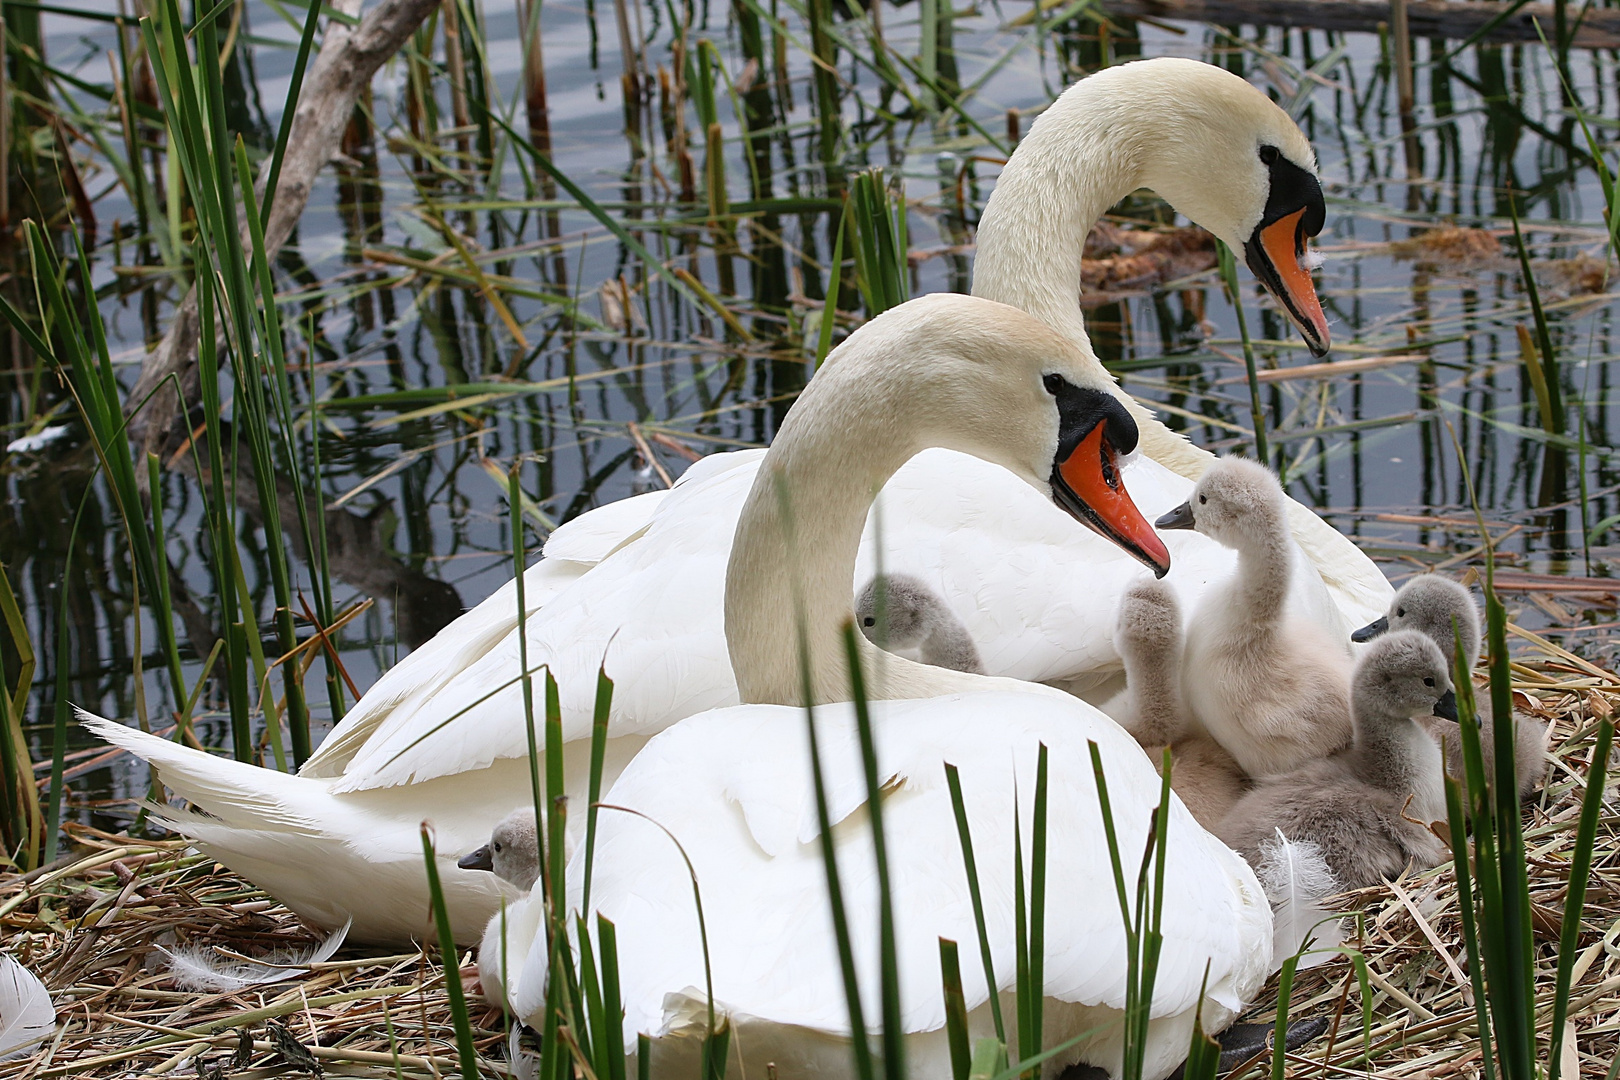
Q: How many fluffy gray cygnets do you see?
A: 6